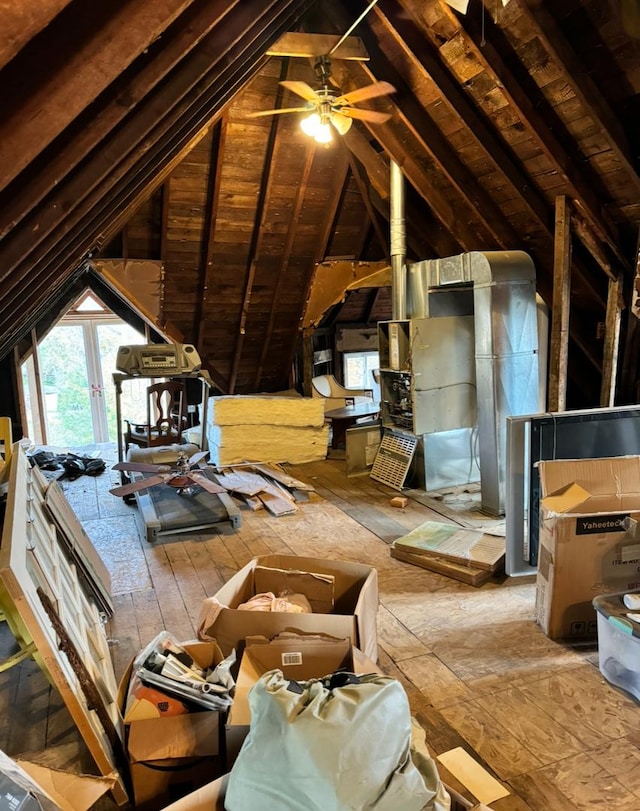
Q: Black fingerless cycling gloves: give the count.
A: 0